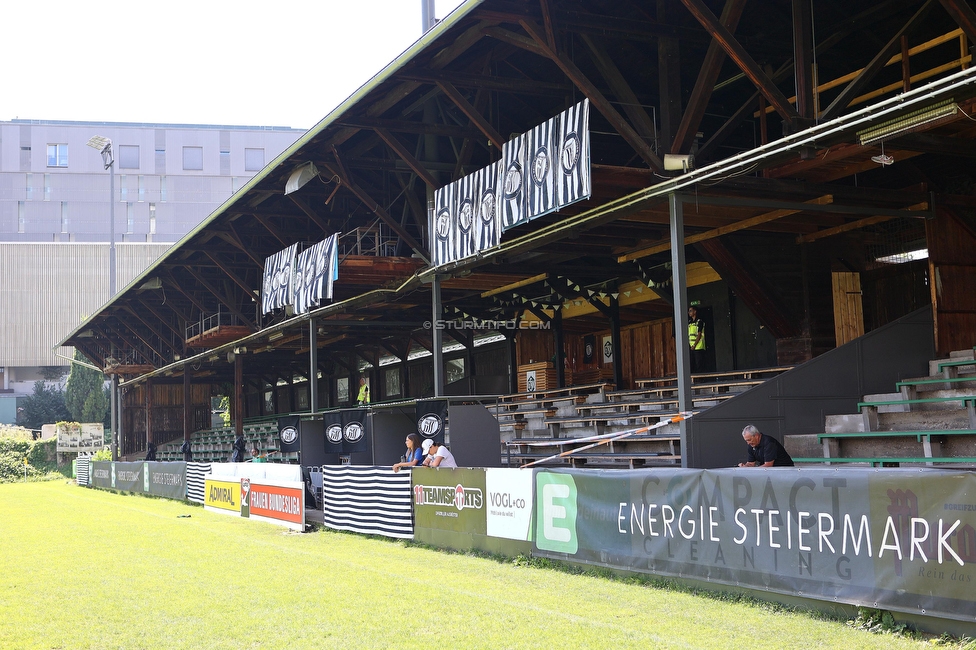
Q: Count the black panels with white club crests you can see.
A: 4